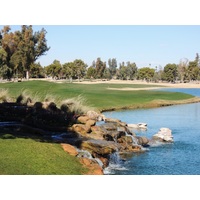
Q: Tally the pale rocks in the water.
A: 2